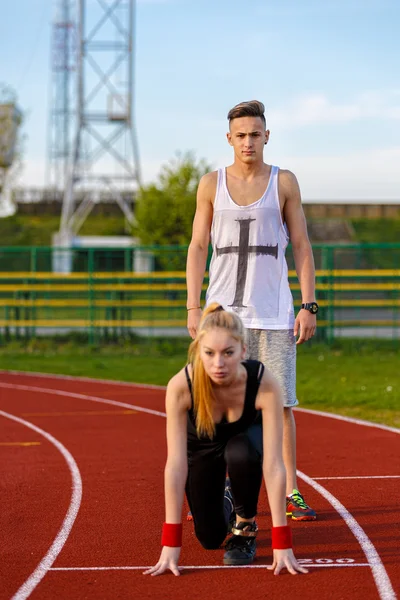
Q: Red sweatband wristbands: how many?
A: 2